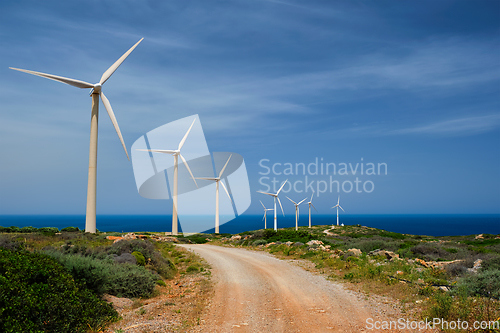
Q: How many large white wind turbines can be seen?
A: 8